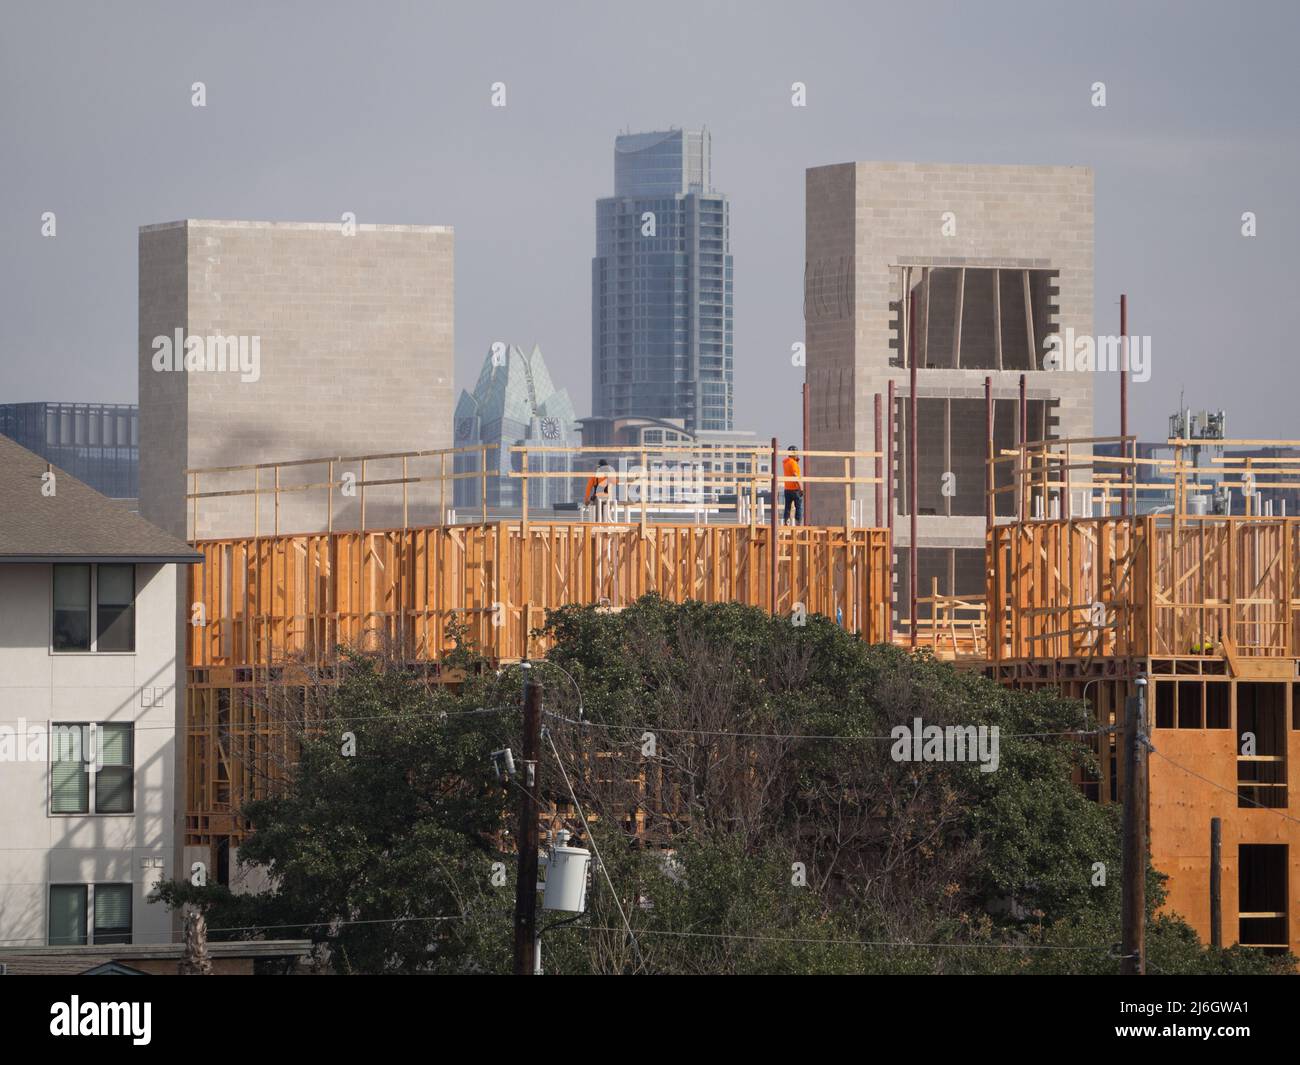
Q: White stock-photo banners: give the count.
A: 0